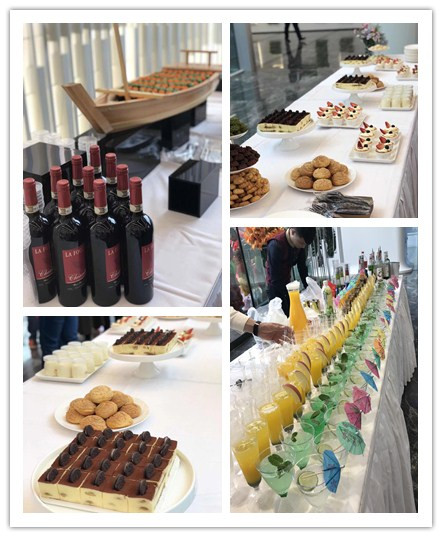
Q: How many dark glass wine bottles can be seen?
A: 10